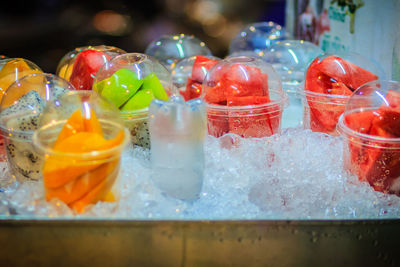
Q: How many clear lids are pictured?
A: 12